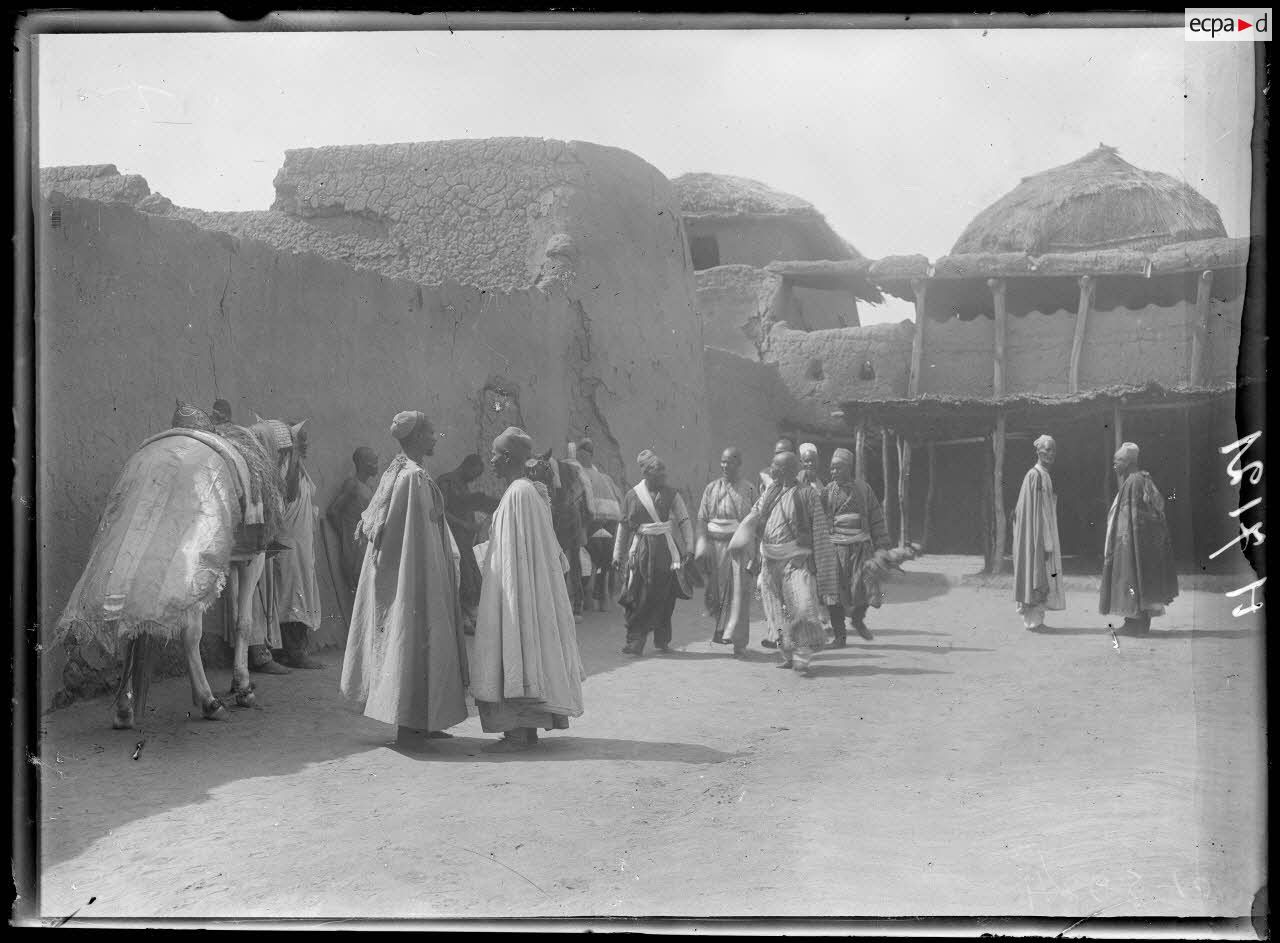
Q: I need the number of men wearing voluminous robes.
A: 4